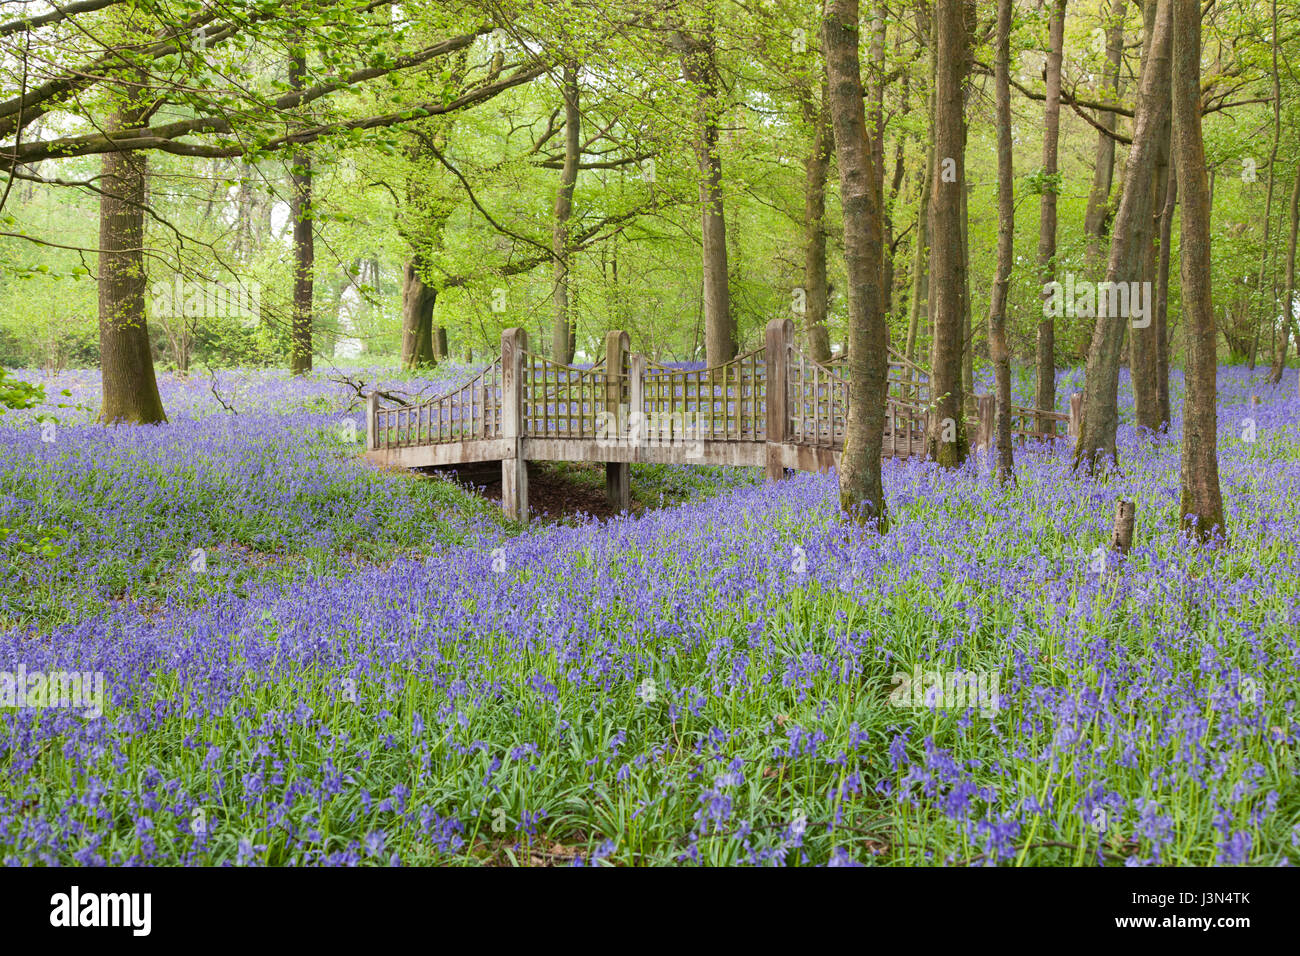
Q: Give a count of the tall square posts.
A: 3